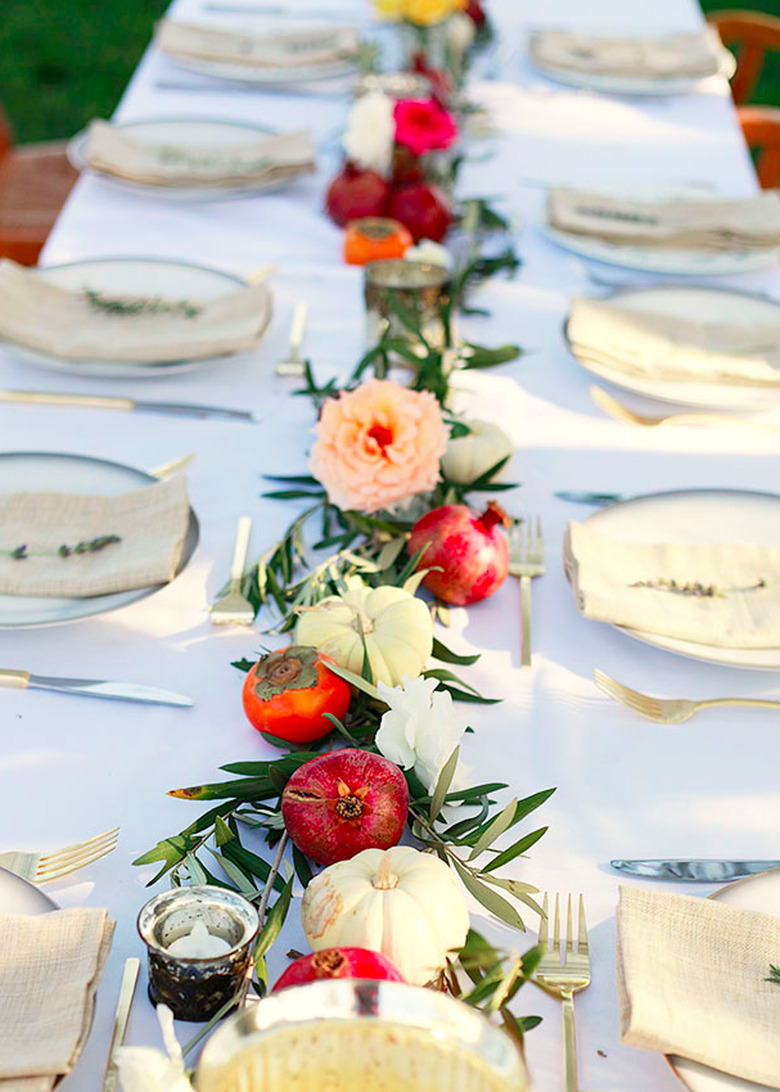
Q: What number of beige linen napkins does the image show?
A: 10